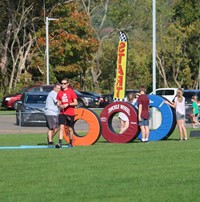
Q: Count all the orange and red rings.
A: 2